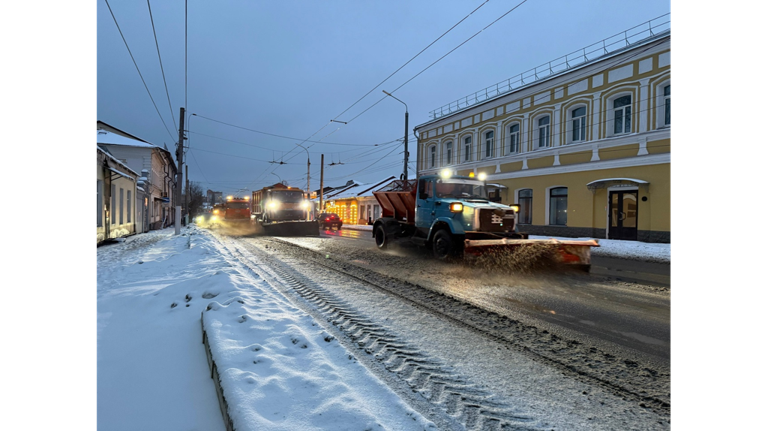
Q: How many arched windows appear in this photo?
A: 11